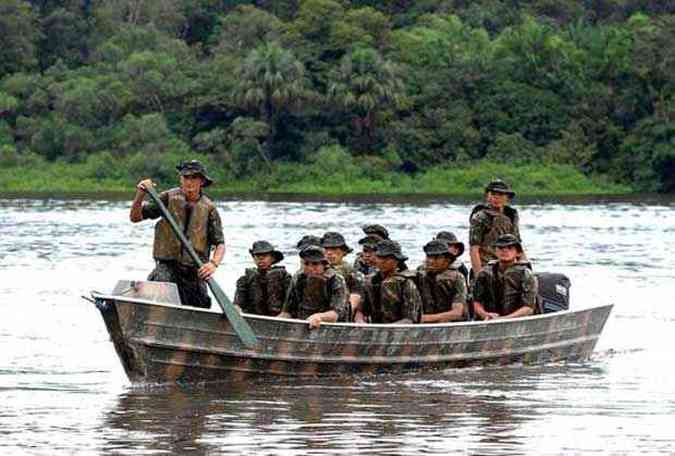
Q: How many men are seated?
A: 10